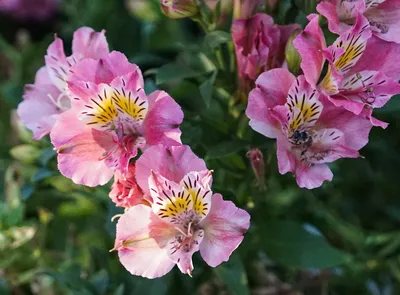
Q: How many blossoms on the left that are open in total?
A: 3